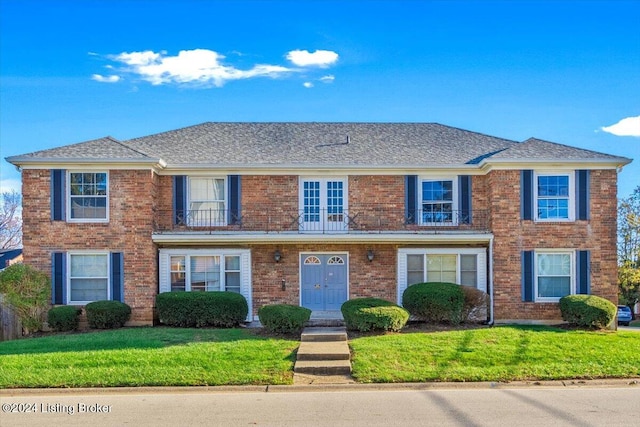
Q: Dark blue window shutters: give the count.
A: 11